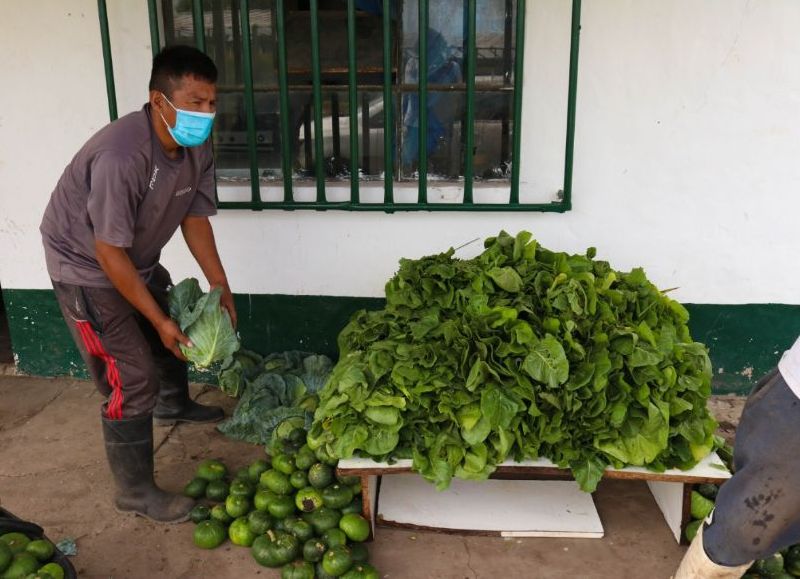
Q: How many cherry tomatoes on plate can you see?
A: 0